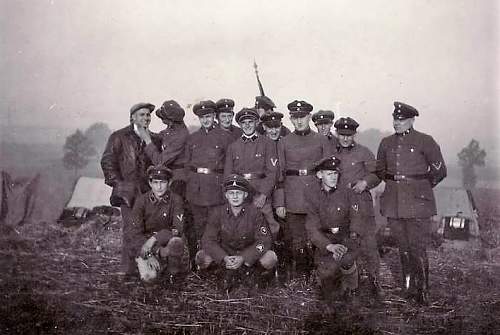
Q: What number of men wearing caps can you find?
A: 14